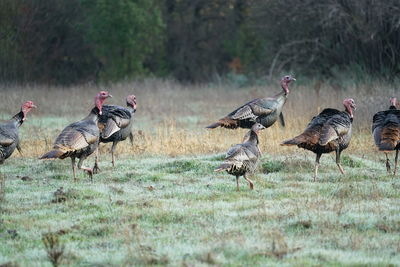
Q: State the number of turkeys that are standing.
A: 7